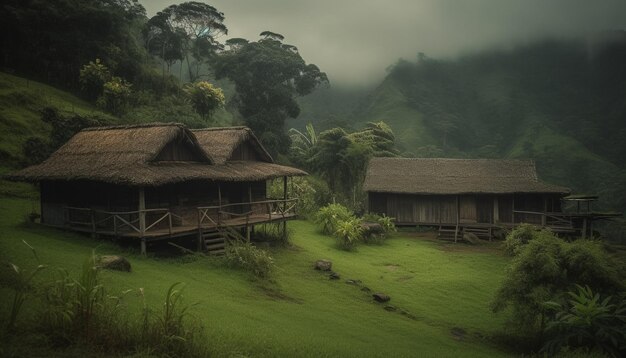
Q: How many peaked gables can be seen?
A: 2